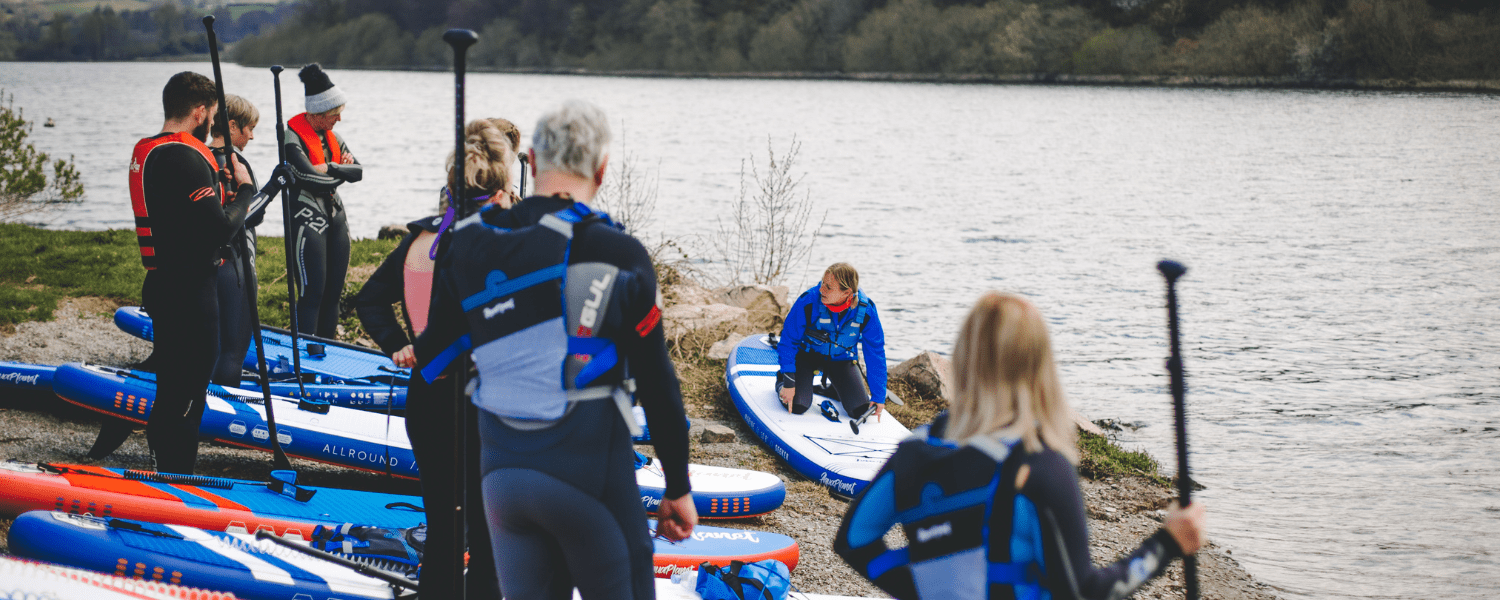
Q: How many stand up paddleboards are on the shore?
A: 7